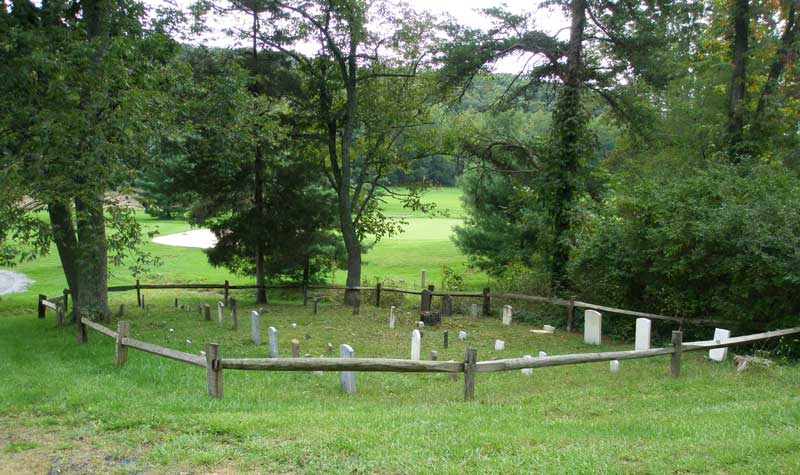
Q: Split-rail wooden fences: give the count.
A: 1